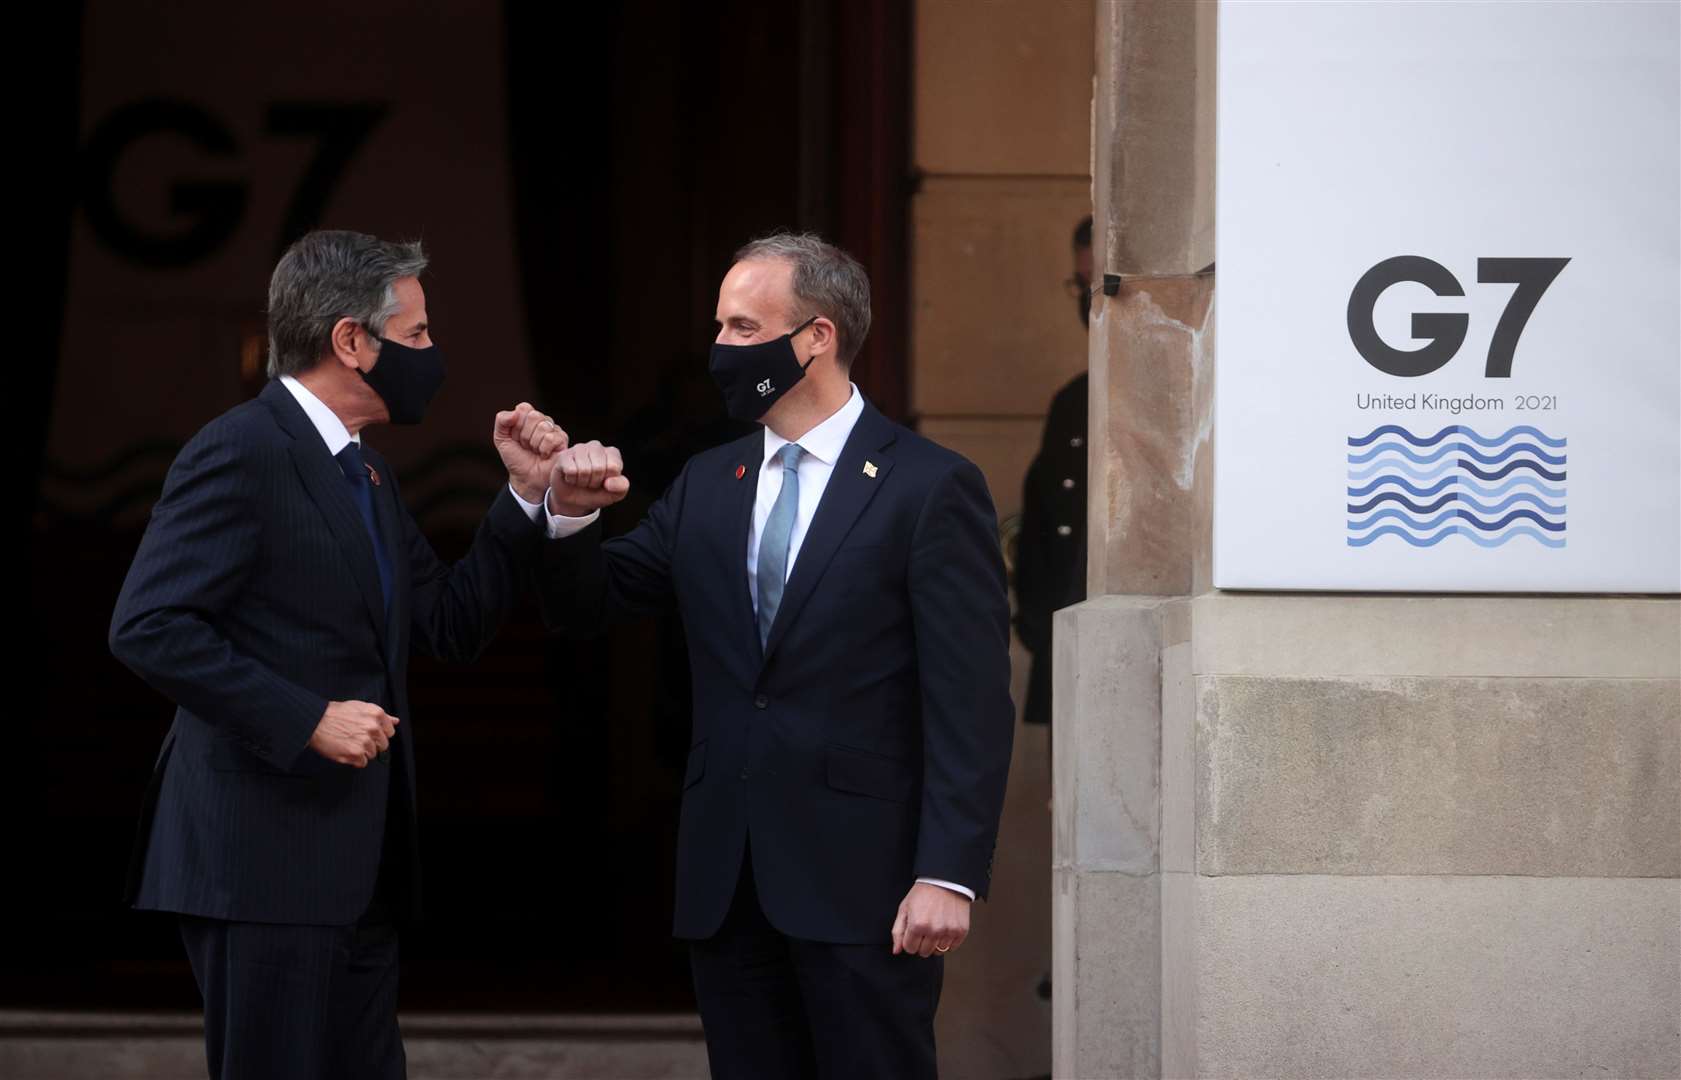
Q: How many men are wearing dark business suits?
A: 2